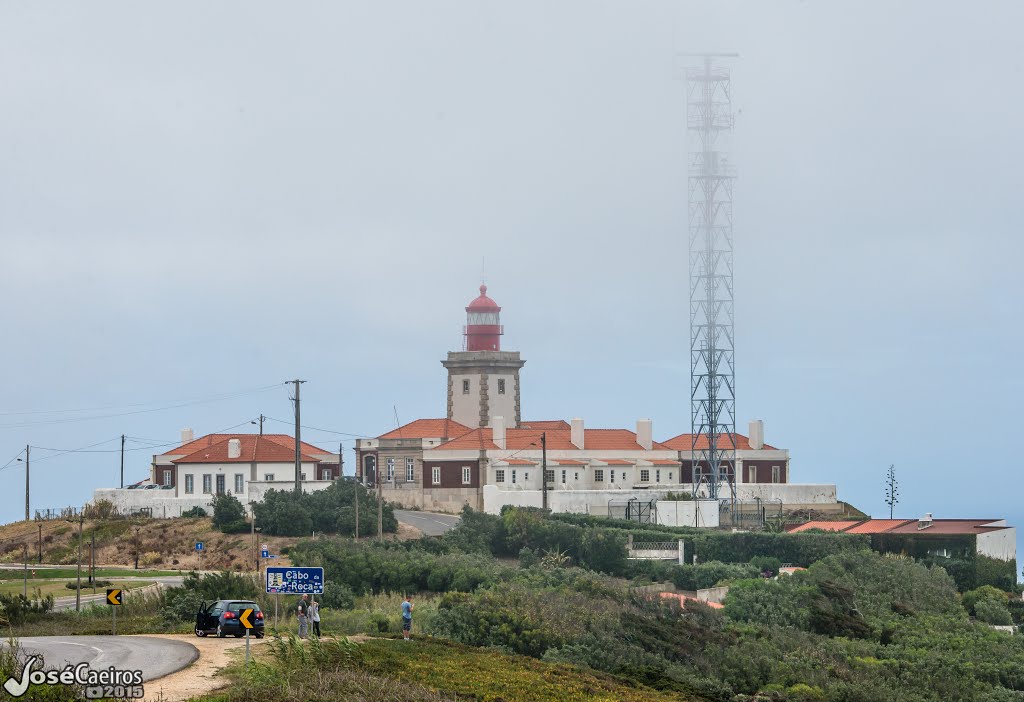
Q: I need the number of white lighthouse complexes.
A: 1